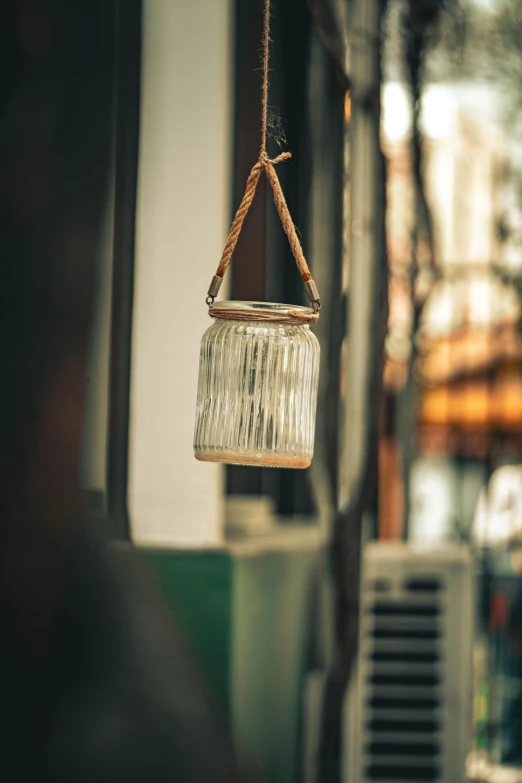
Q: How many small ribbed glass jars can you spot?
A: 1